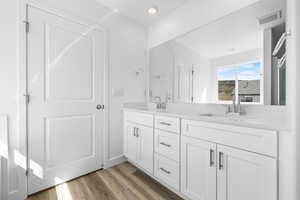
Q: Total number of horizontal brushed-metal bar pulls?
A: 3